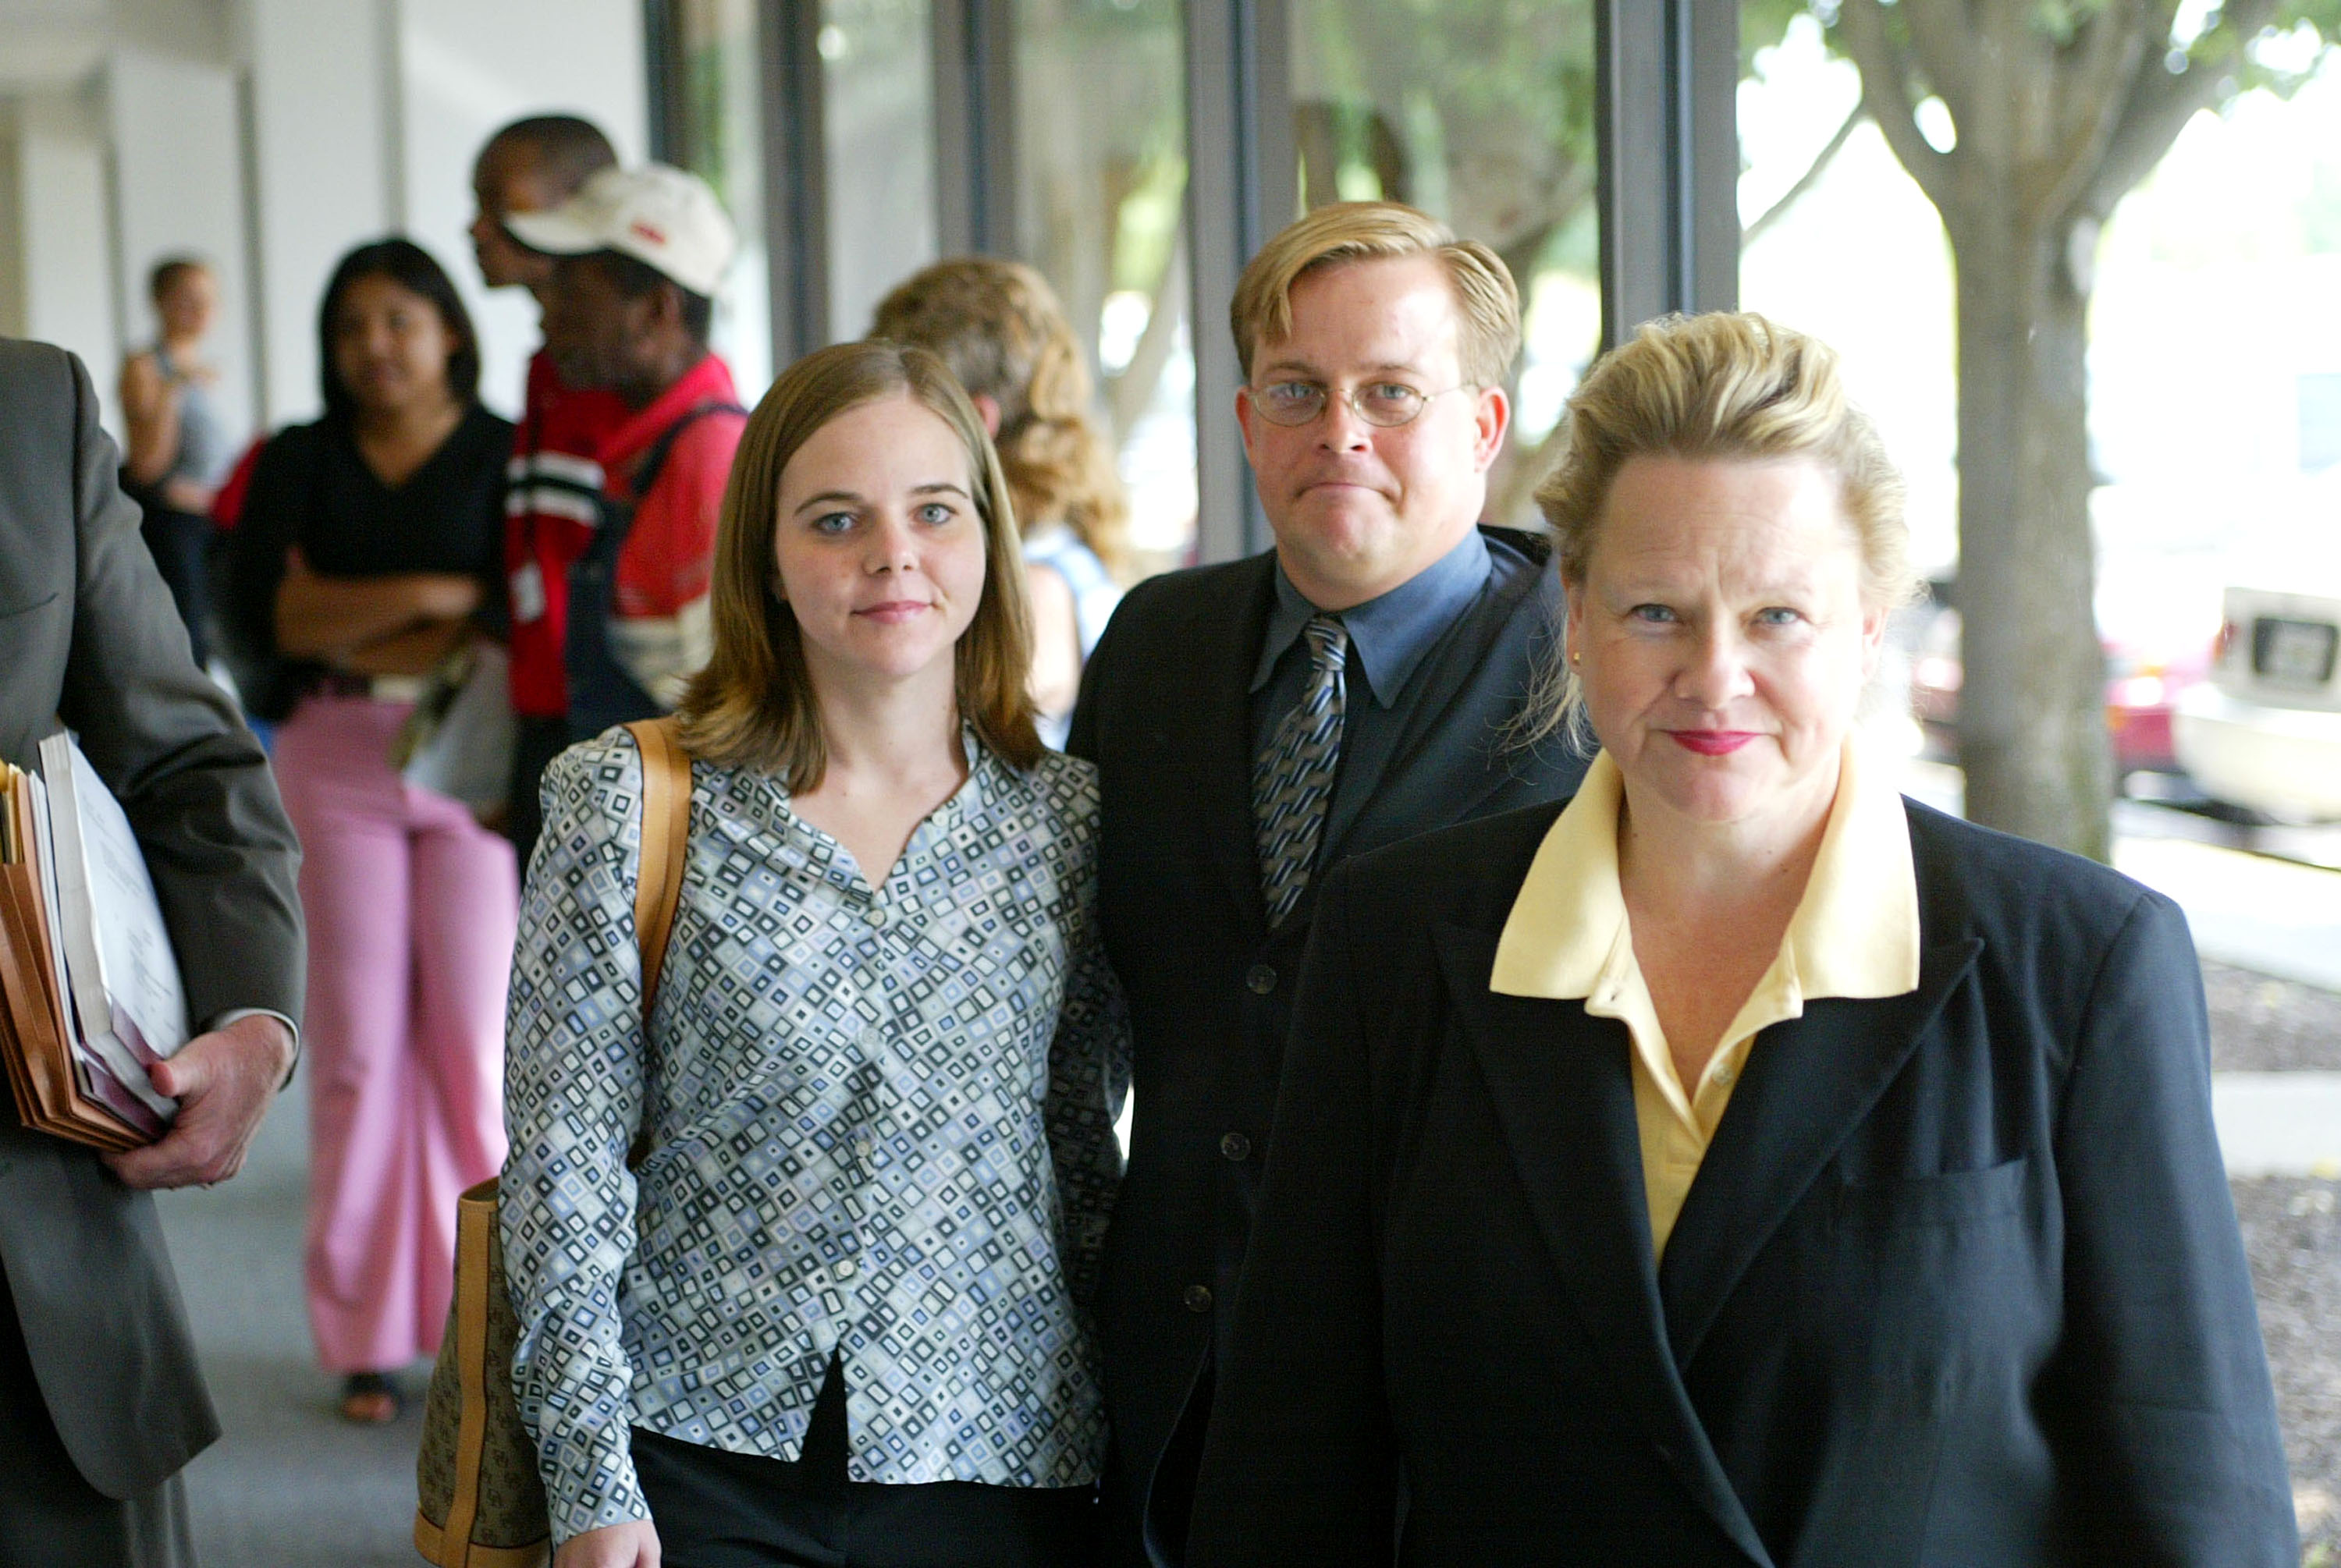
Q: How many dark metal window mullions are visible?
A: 5